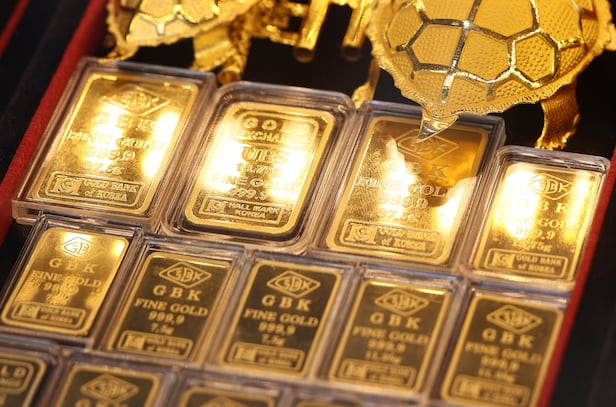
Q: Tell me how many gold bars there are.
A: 13